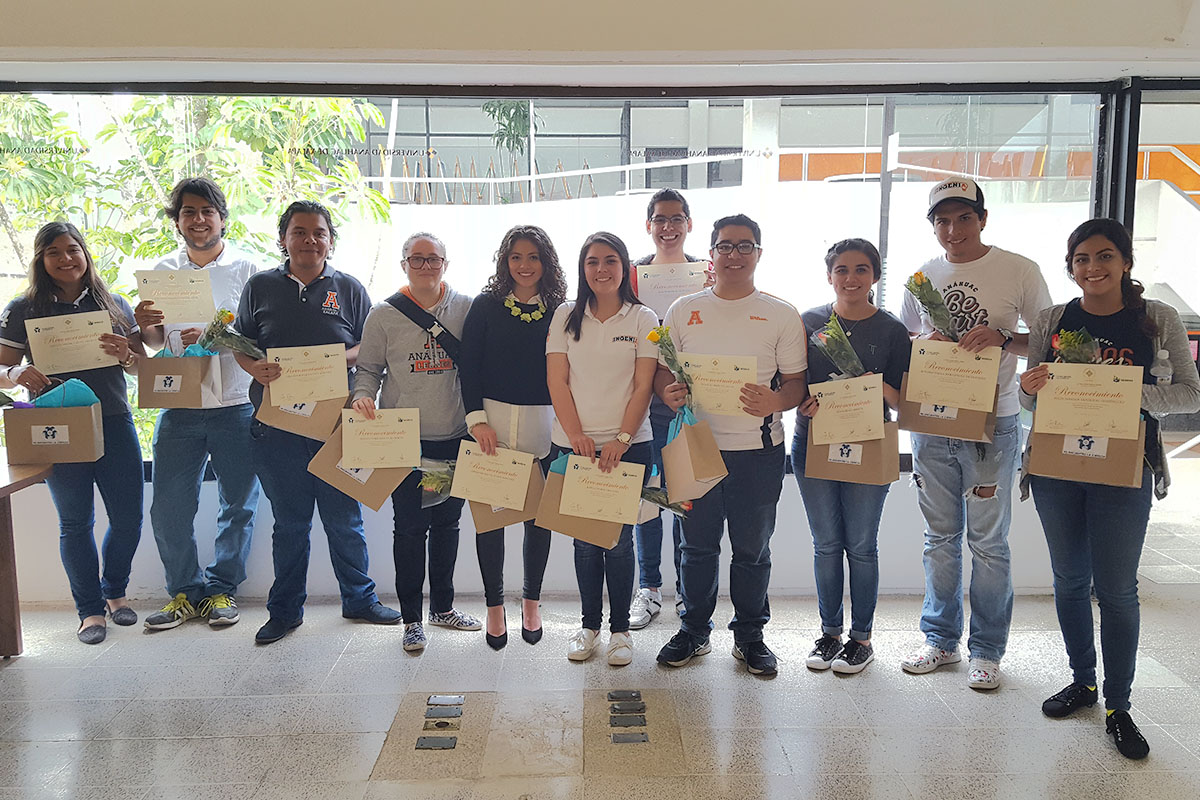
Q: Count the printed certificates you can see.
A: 11